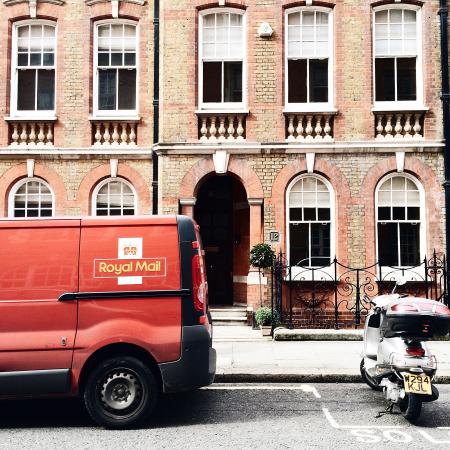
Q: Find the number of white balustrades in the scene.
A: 5